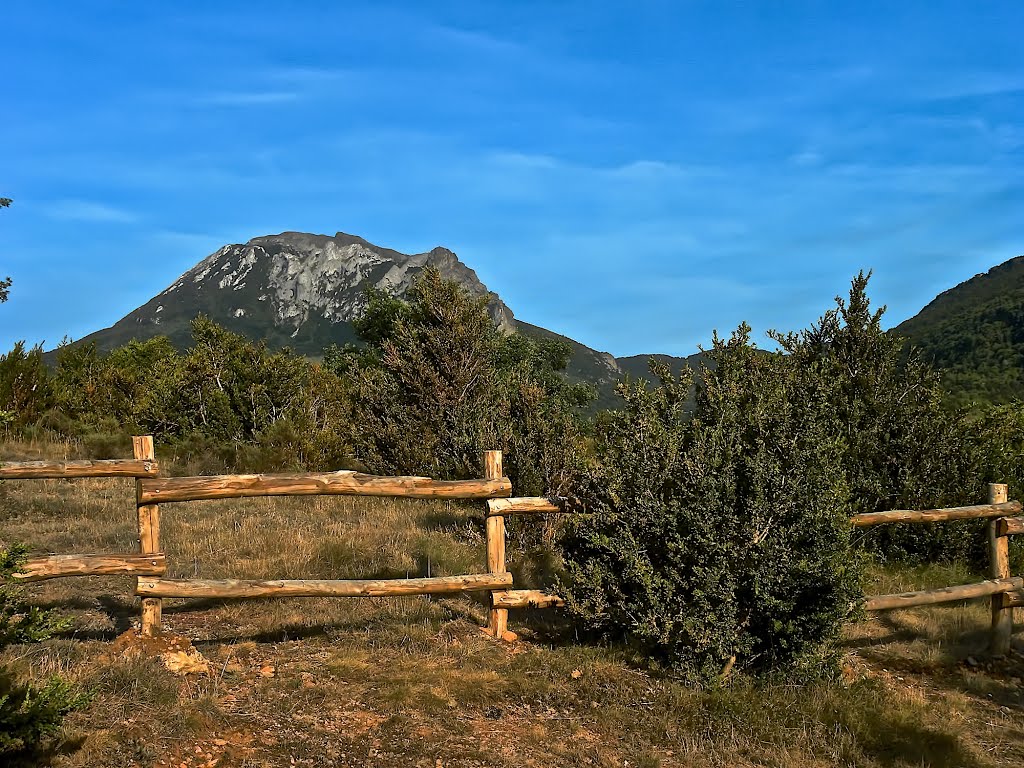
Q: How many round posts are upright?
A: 3